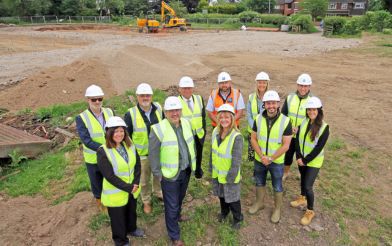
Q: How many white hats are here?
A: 11